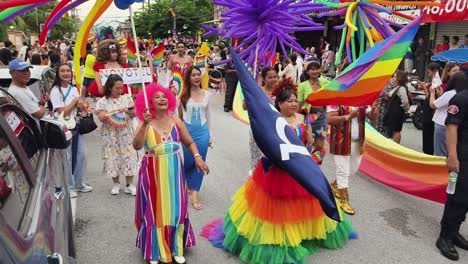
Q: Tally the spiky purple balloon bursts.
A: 1